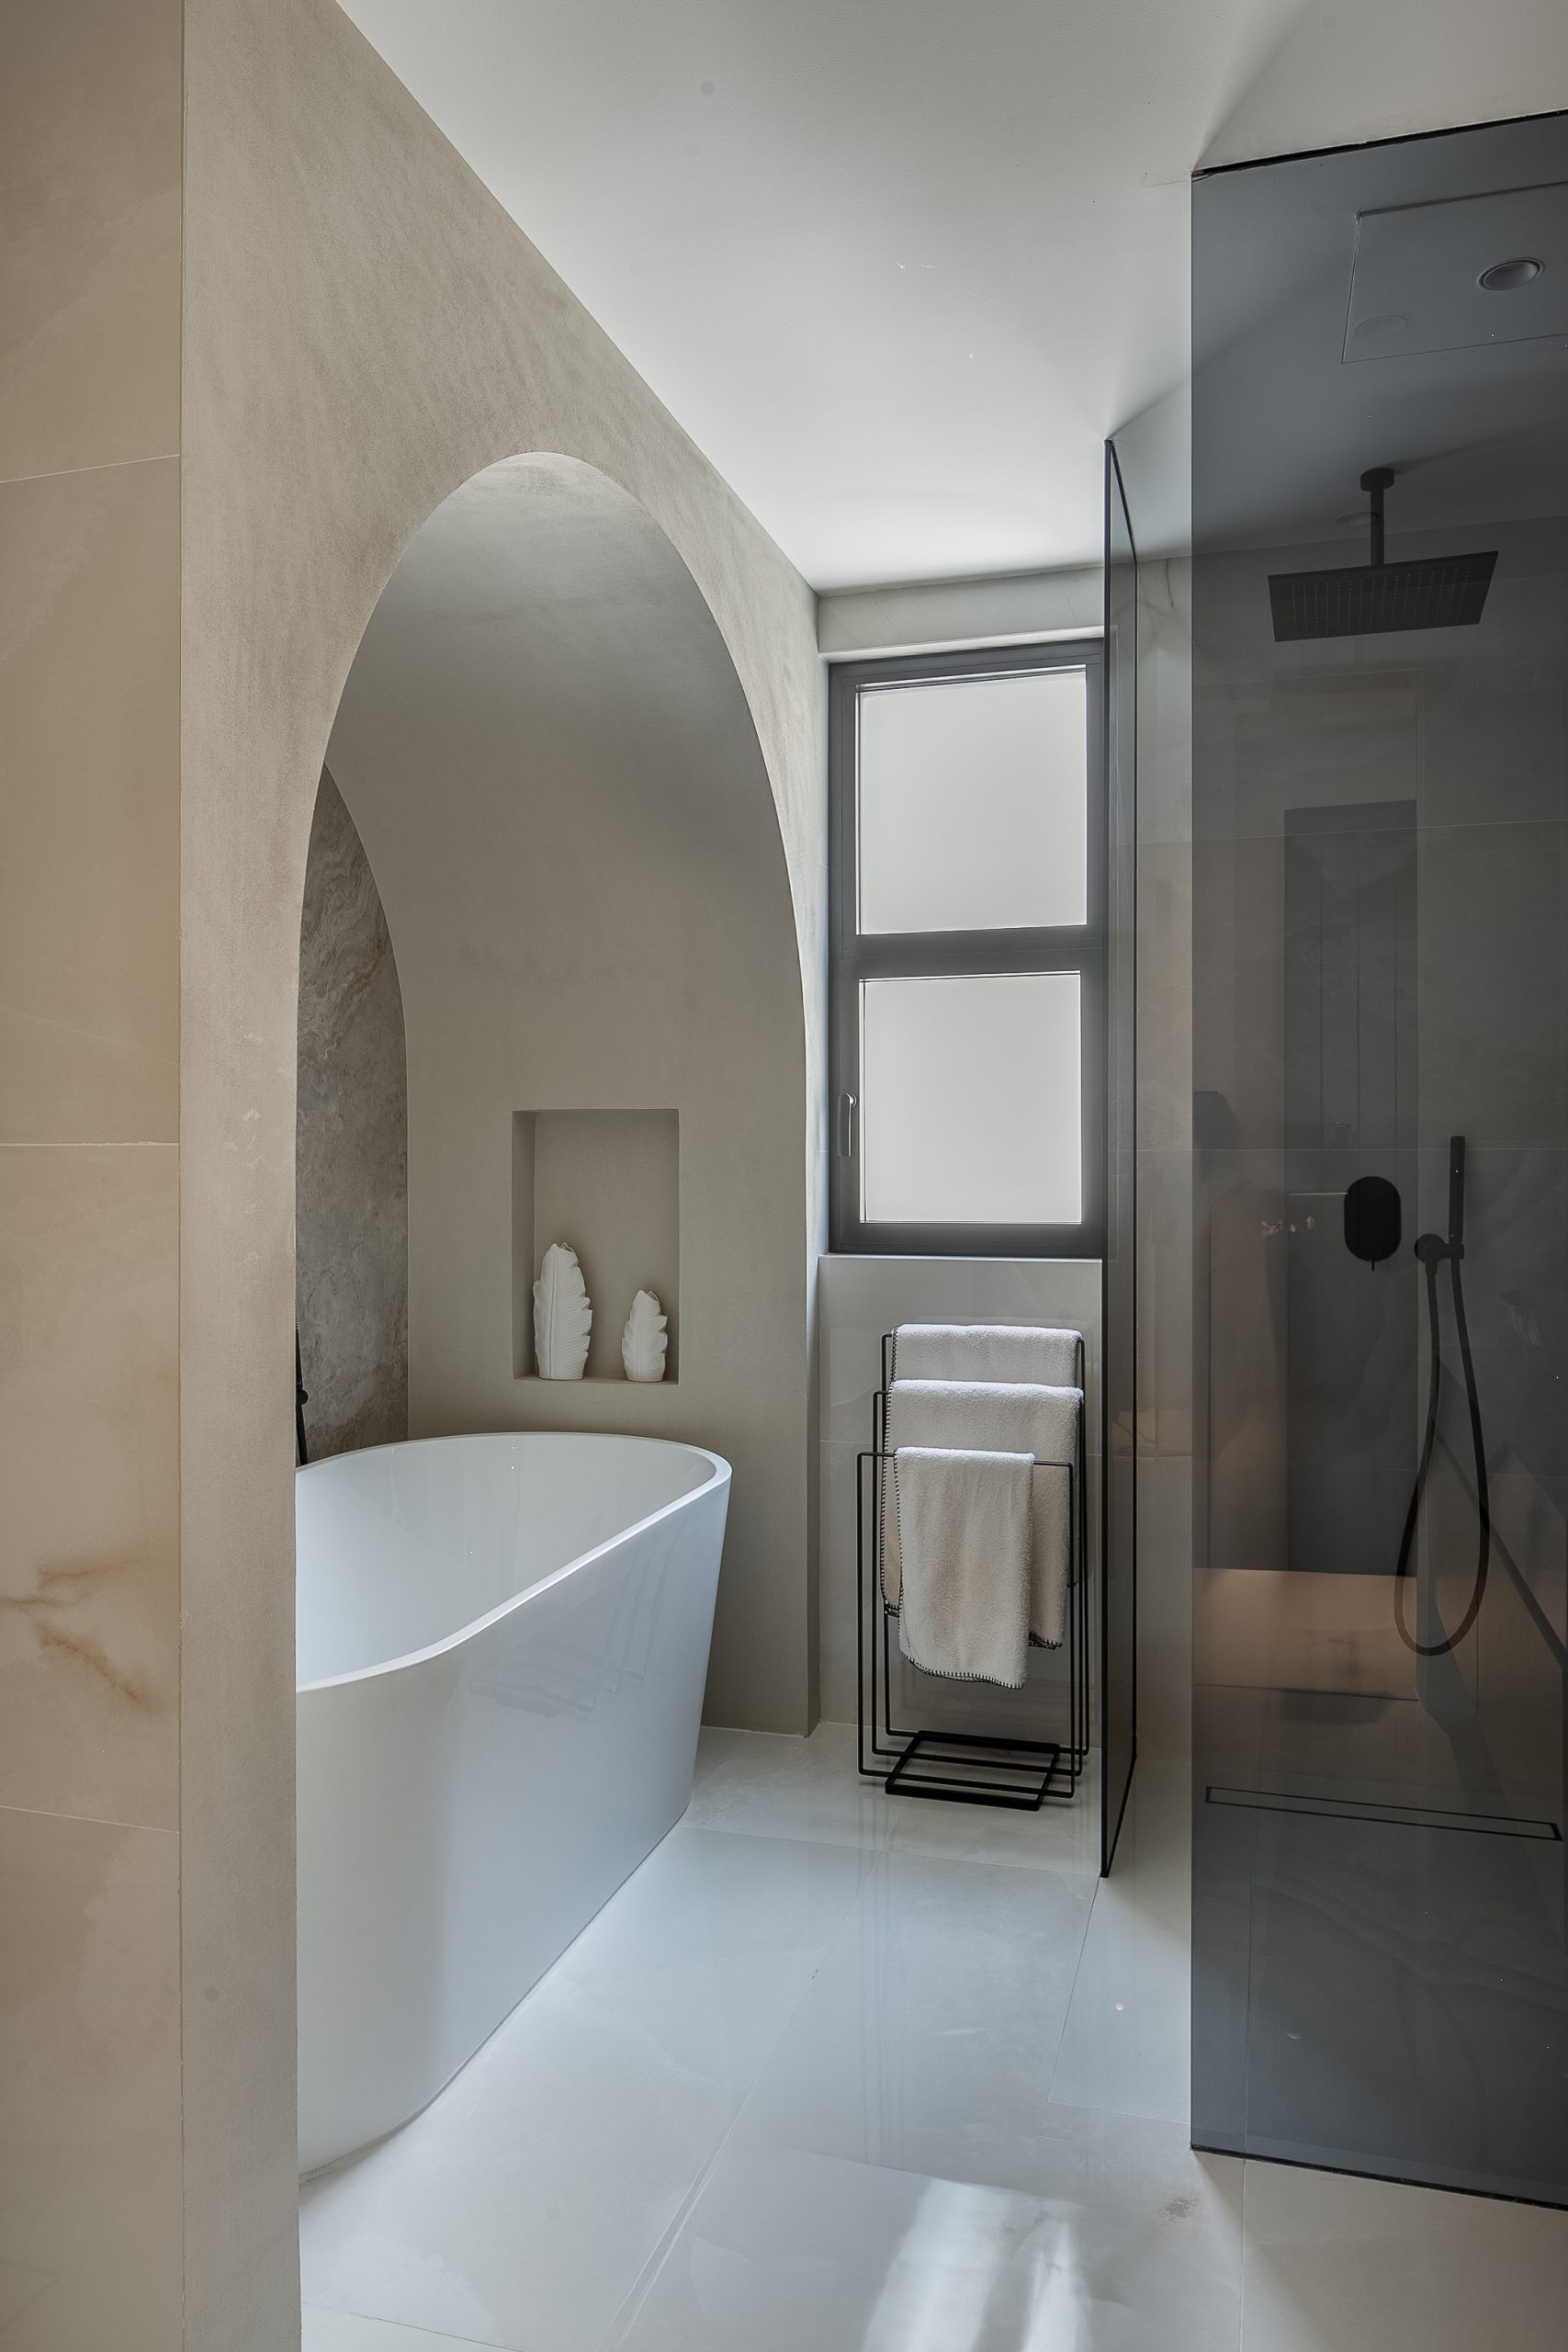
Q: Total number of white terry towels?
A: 3